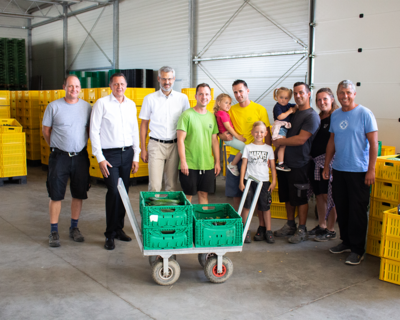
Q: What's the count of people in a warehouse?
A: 11